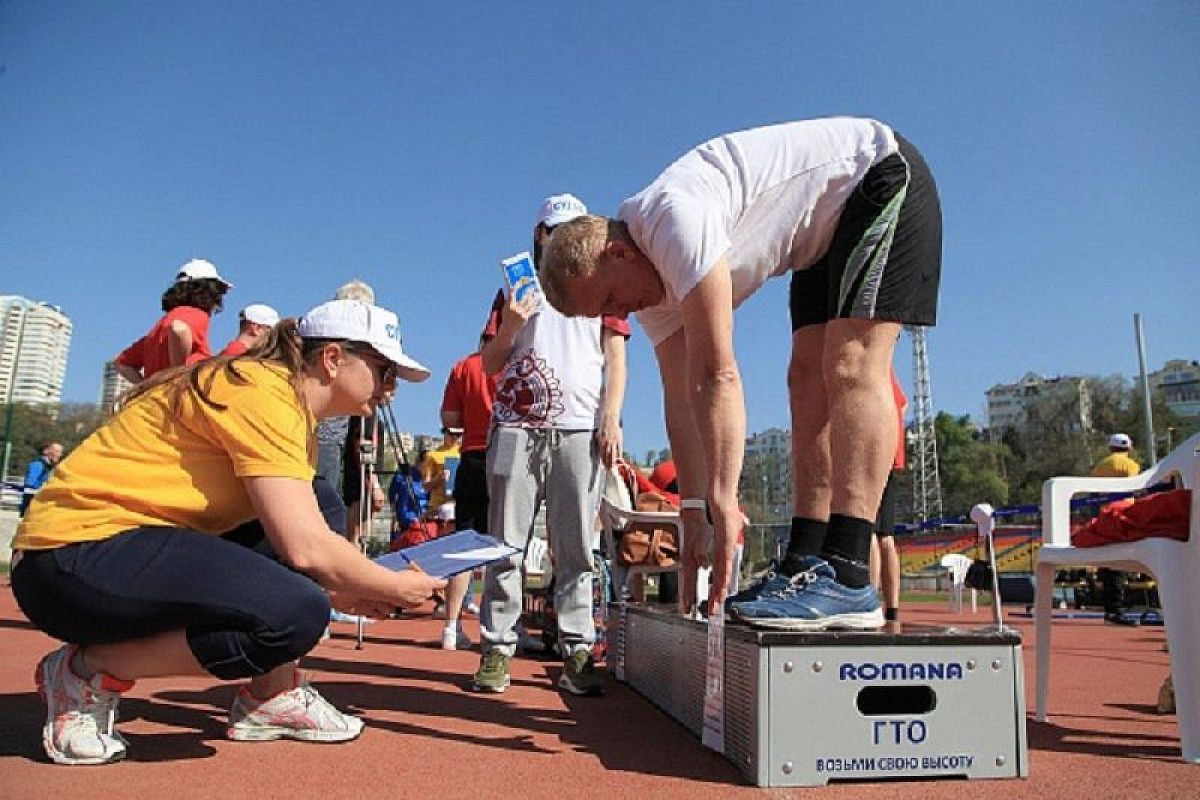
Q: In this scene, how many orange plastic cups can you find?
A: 0